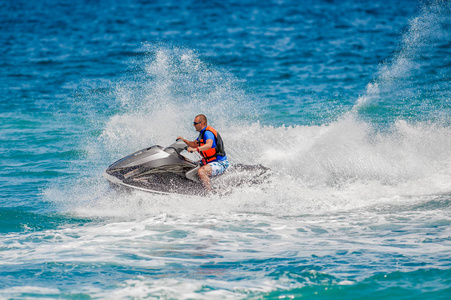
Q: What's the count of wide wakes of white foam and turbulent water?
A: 1